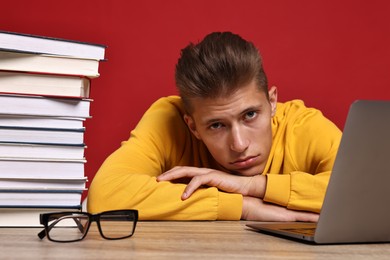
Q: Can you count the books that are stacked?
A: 11